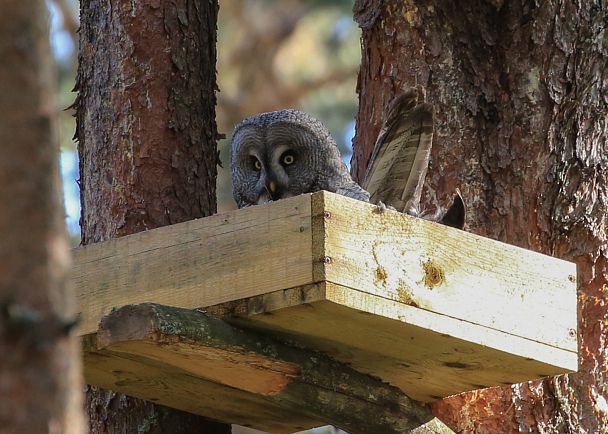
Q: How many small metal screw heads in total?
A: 4